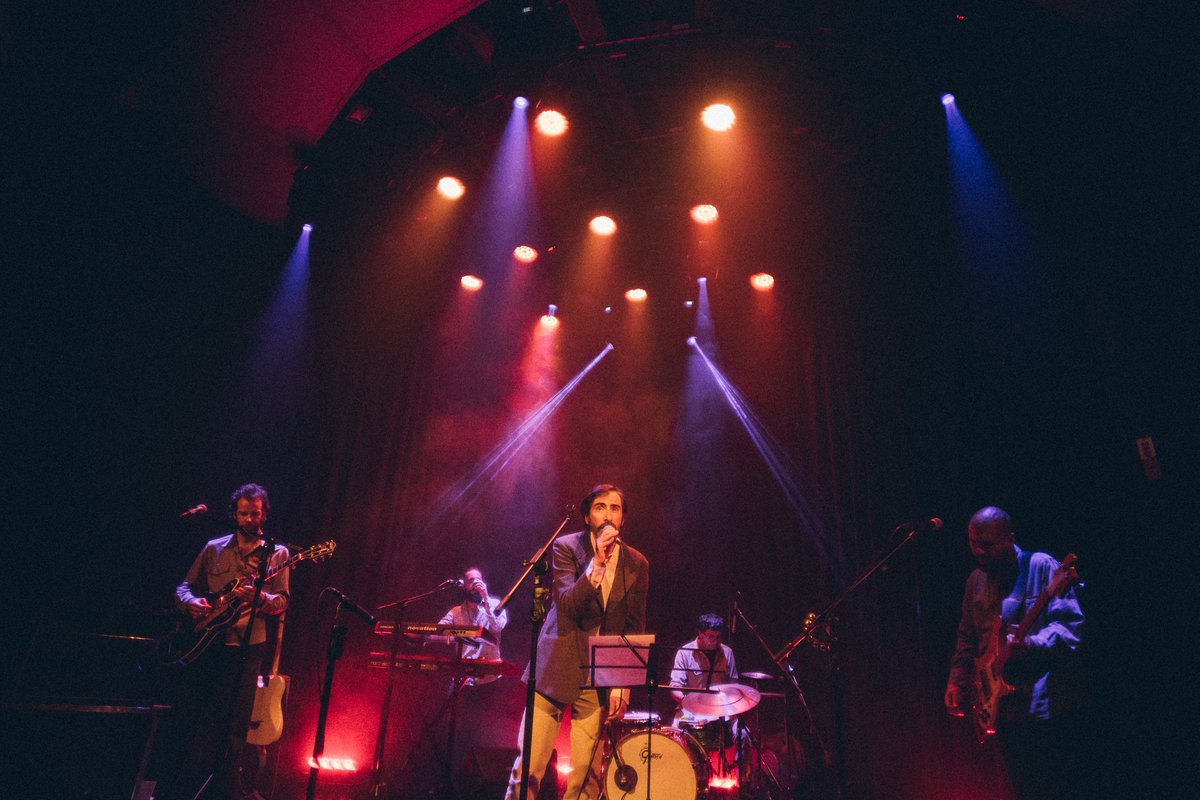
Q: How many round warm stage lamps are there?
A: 10